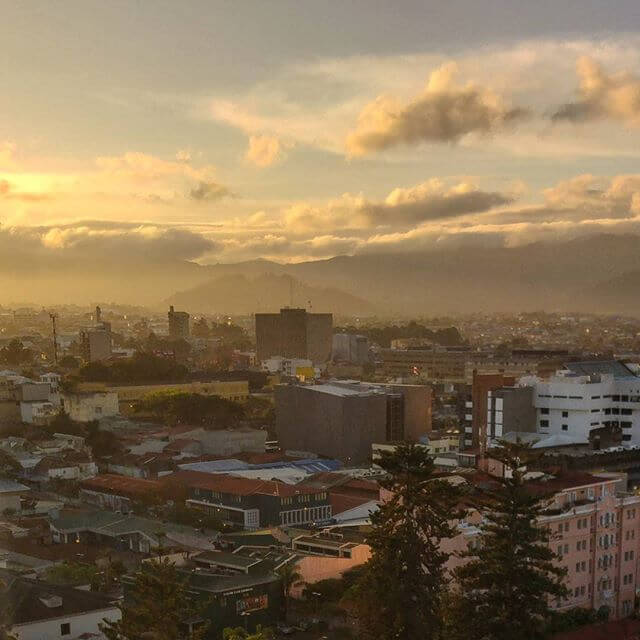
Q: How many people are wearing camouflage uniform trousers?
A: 0